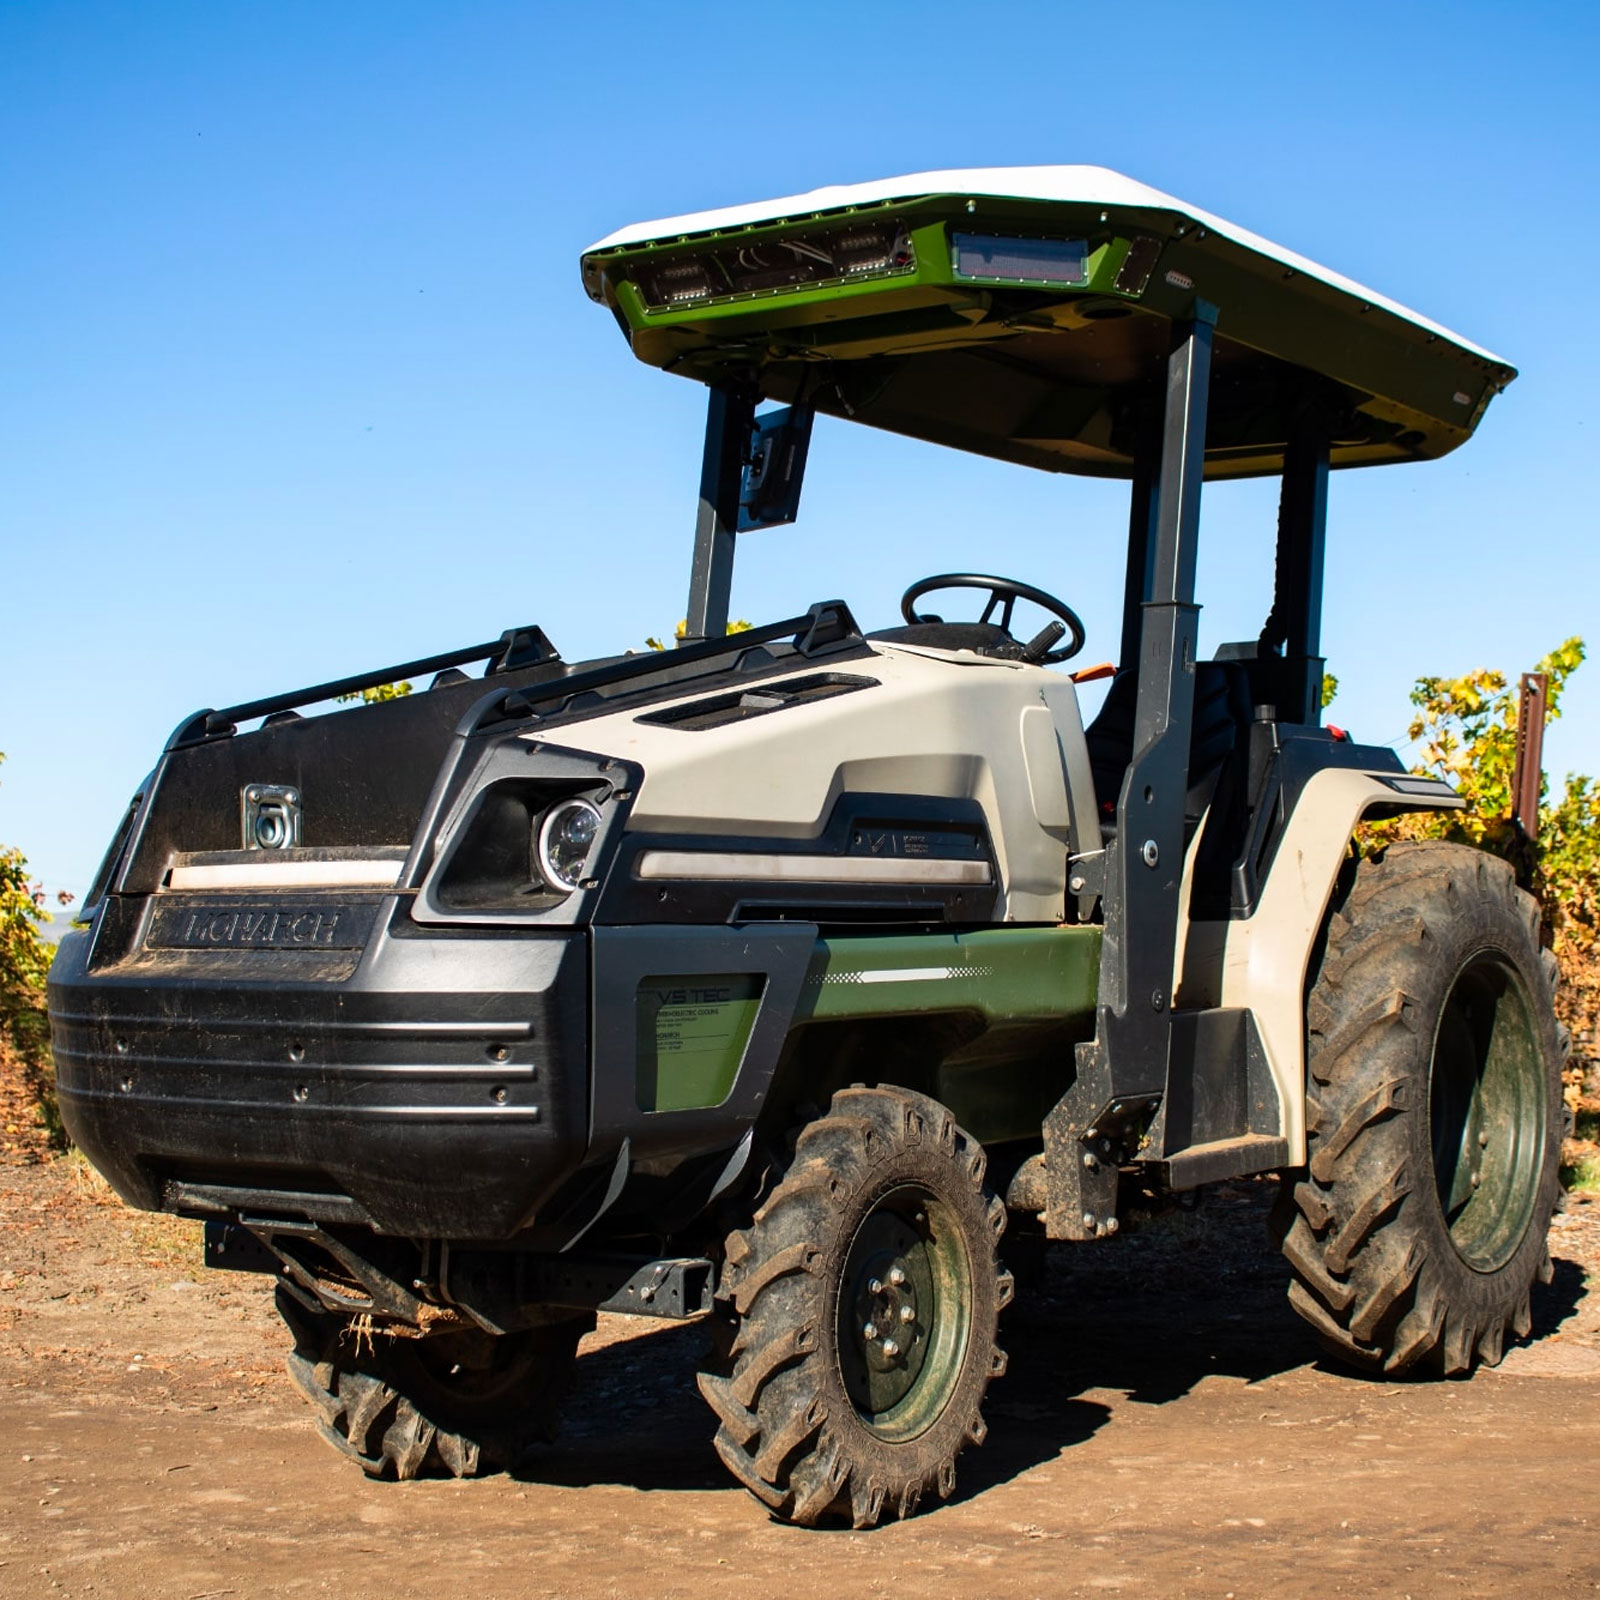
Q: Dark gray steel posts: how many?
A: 4